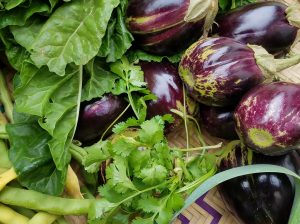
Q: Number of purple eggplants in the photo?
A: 8